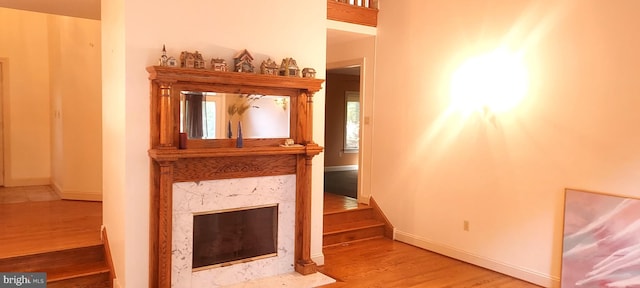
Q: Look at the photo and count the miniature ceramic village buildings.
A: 7